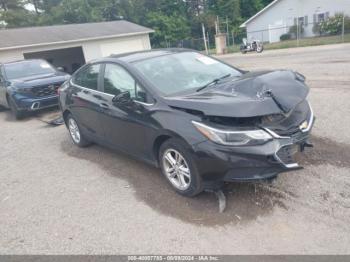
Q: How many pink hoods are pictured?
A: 0